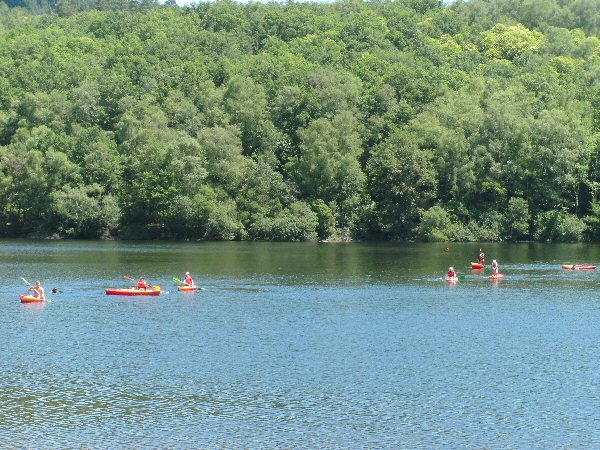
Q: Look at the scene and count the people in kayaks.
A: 6